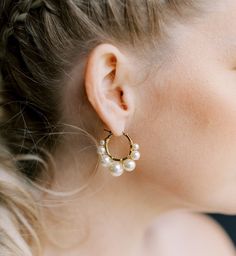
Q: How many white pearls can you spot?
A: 7